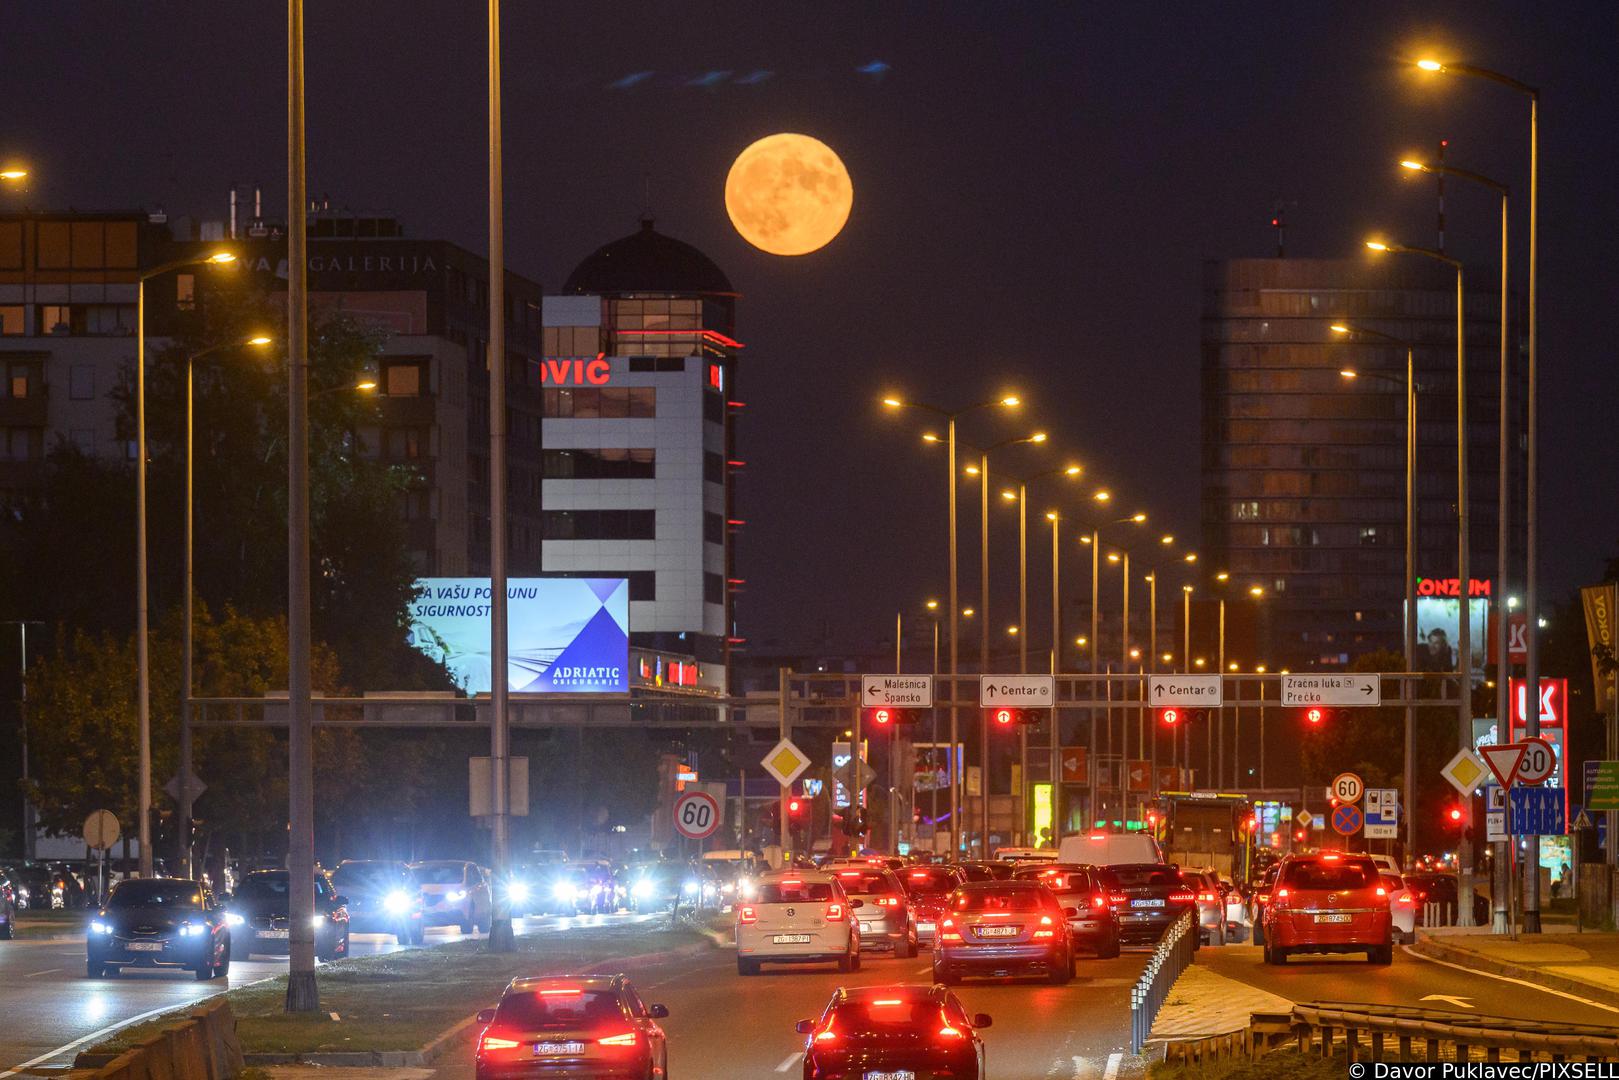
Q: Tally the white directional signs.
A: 4